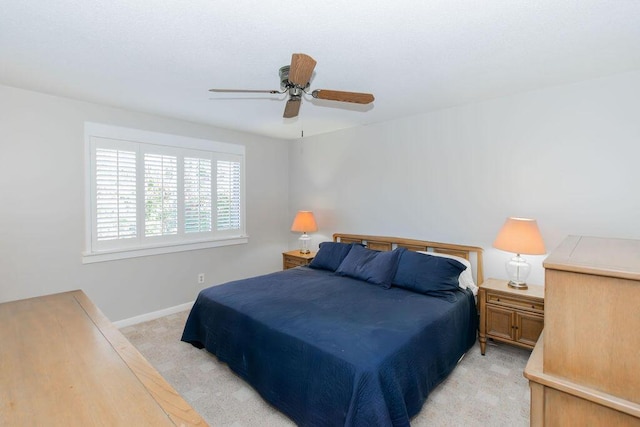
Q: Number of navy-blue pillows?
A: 3